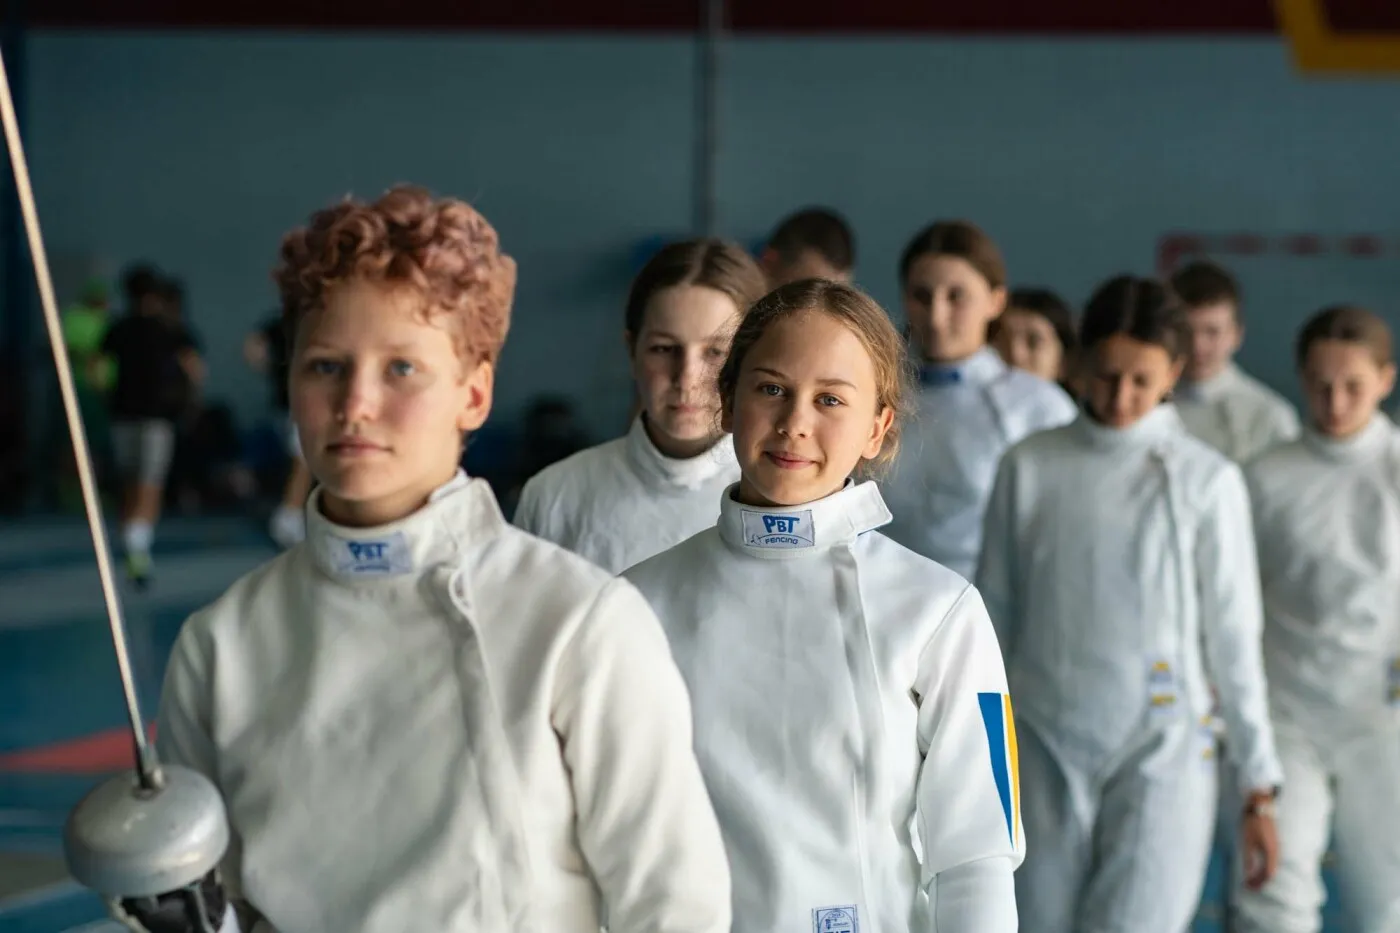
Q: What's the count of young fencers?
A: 9